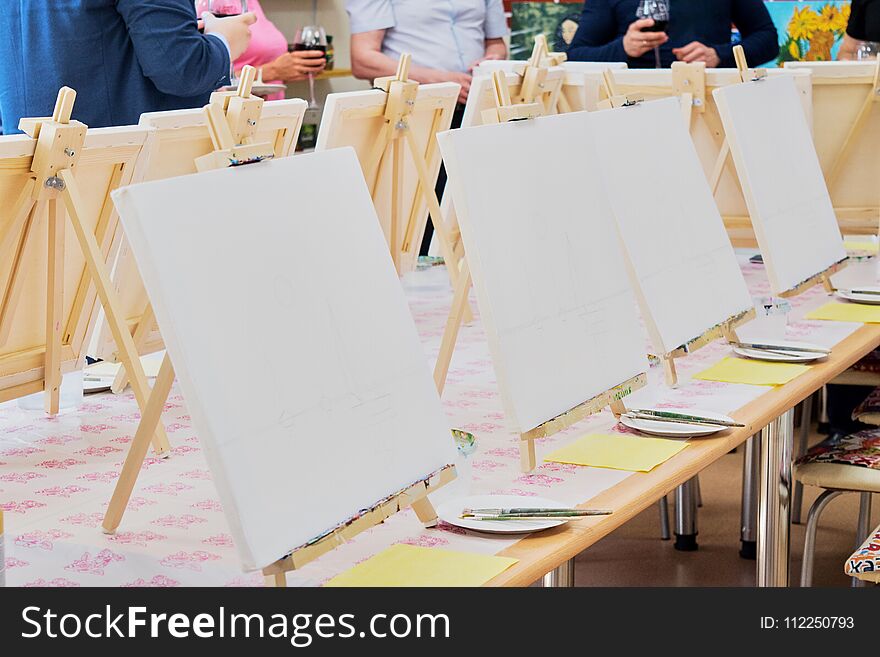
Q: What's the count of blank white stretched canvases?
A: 4